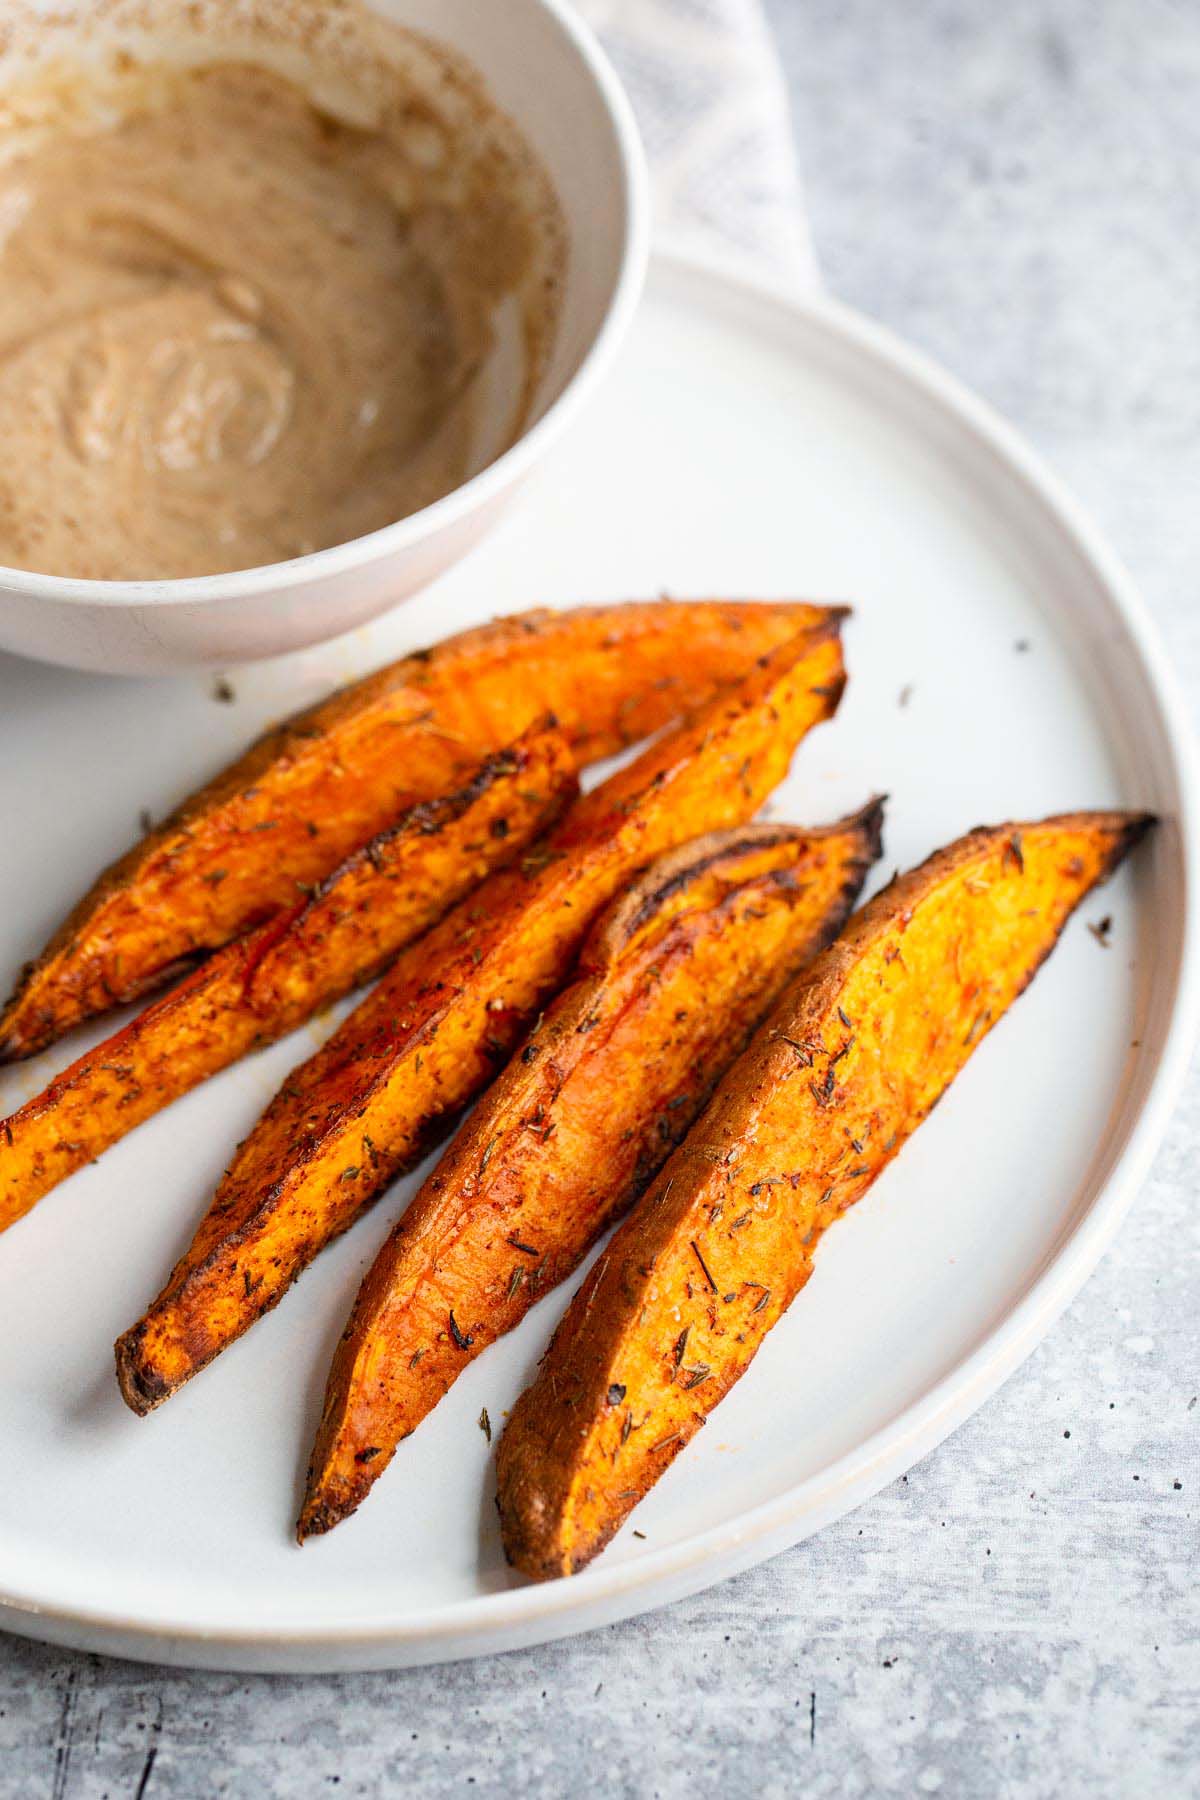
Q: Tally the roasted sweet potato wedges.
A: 5